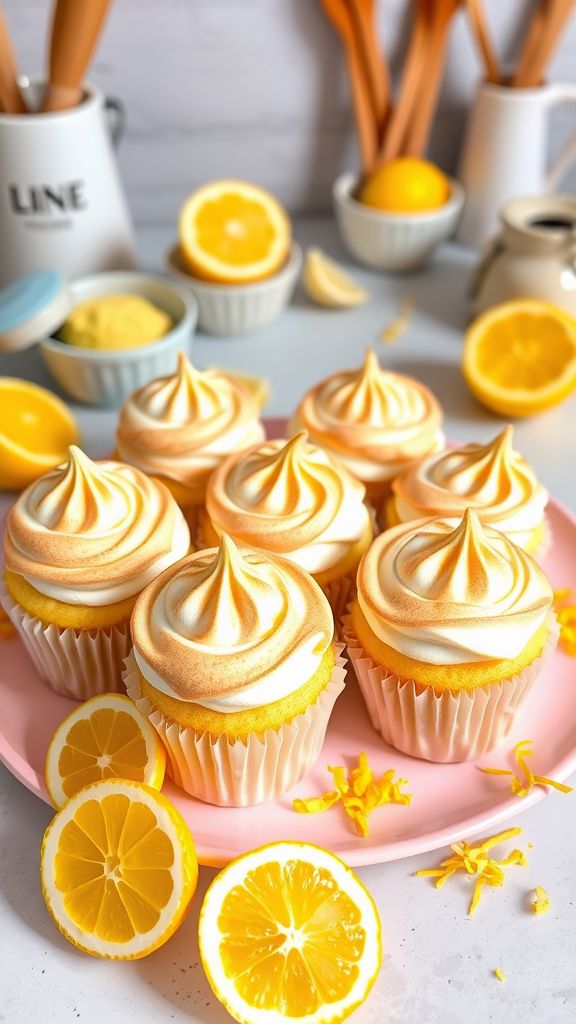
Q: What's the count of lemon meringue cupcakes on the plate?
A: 7